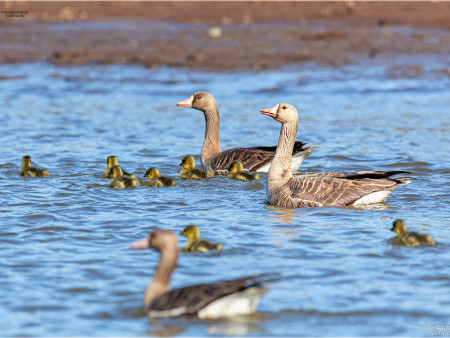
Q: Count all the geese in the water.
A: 11